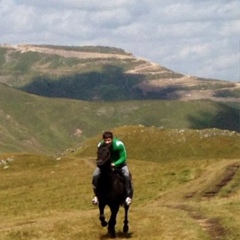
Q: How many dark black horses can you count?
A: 1